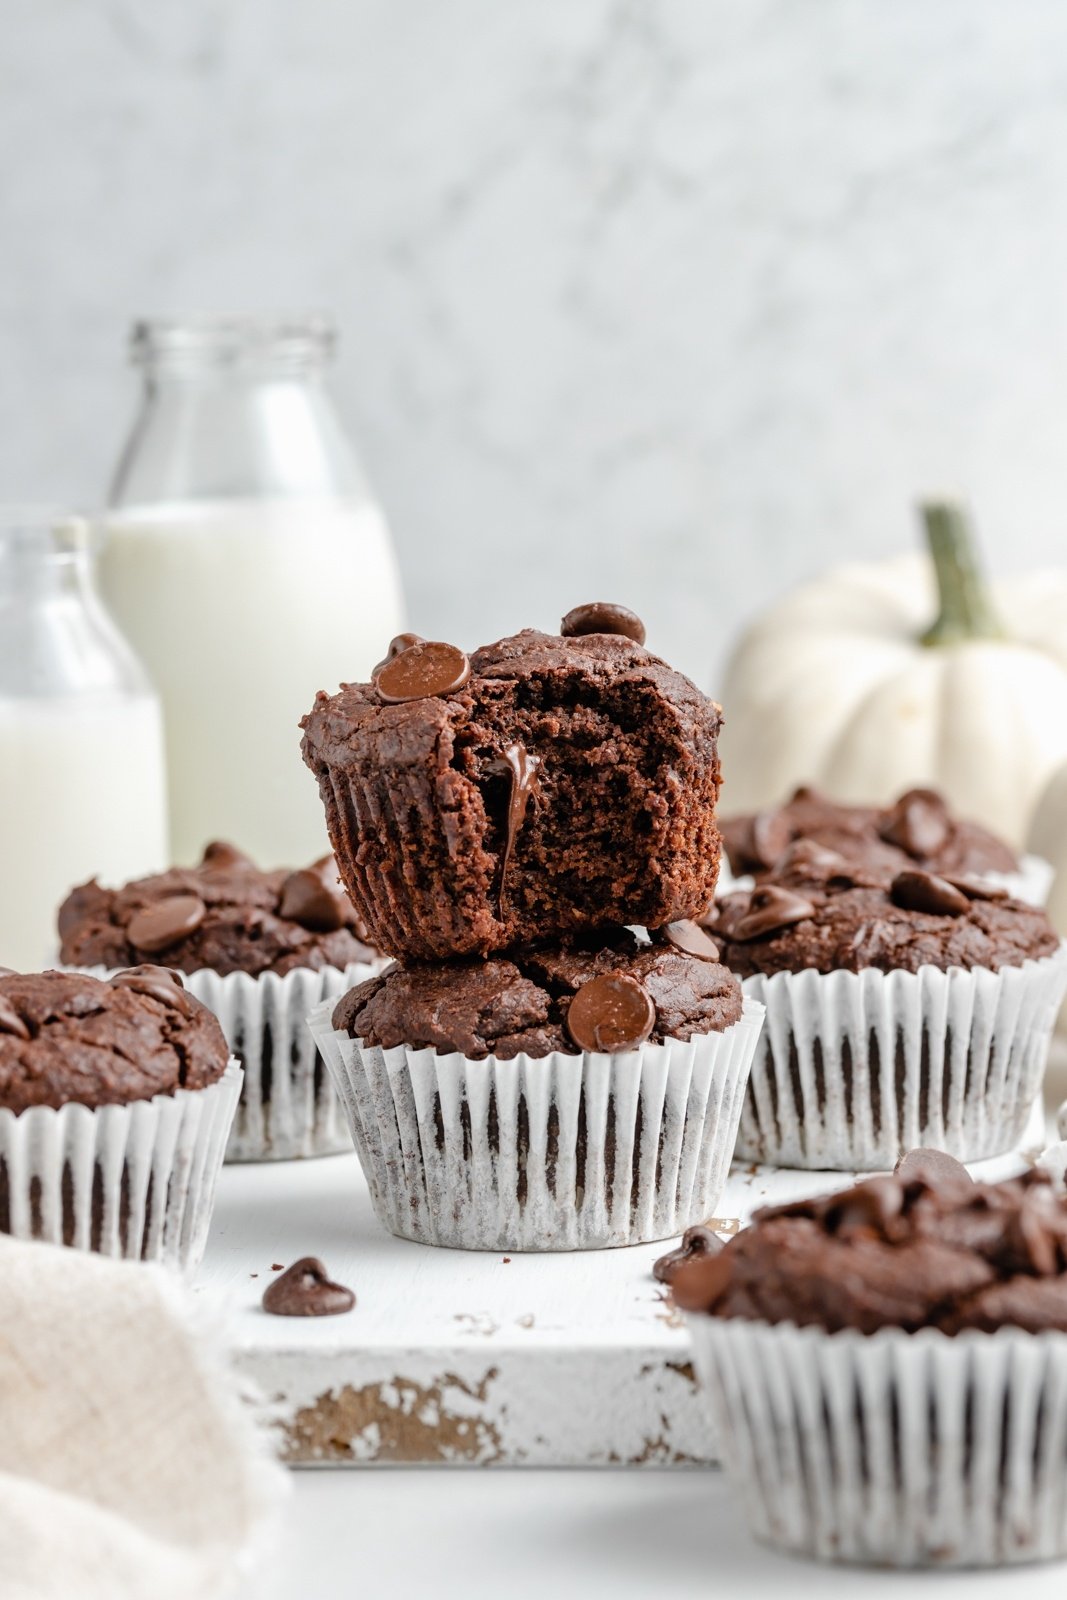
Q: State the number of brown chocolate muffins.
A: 7